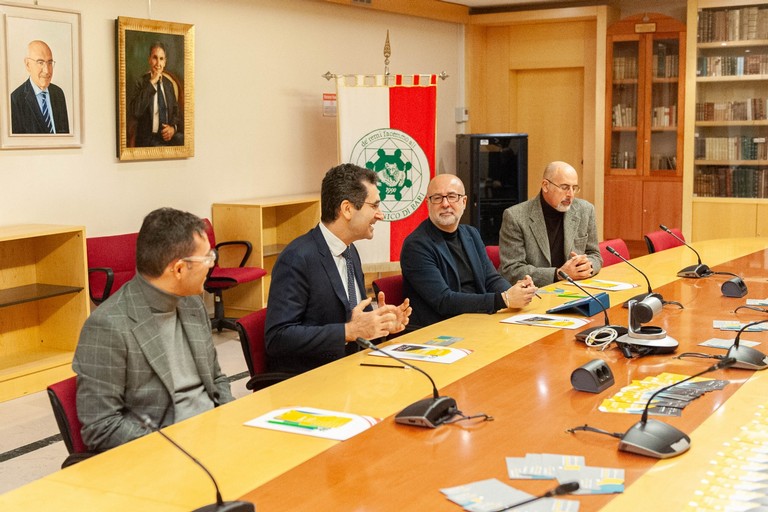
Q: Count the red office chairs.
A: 8